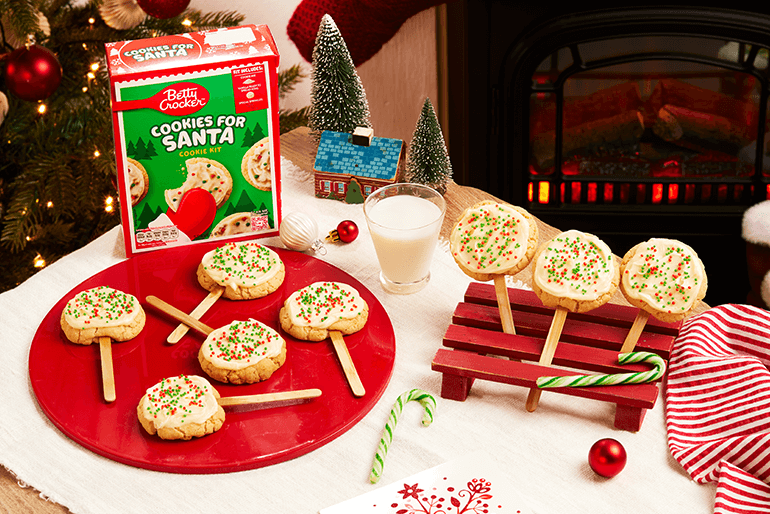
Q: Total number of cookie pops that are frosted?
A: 8